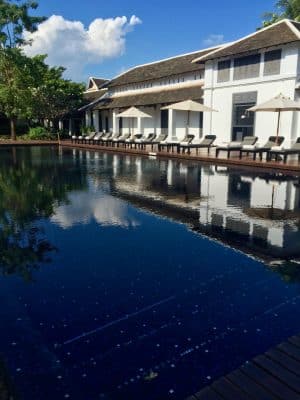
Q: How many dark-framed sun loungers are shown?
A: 13